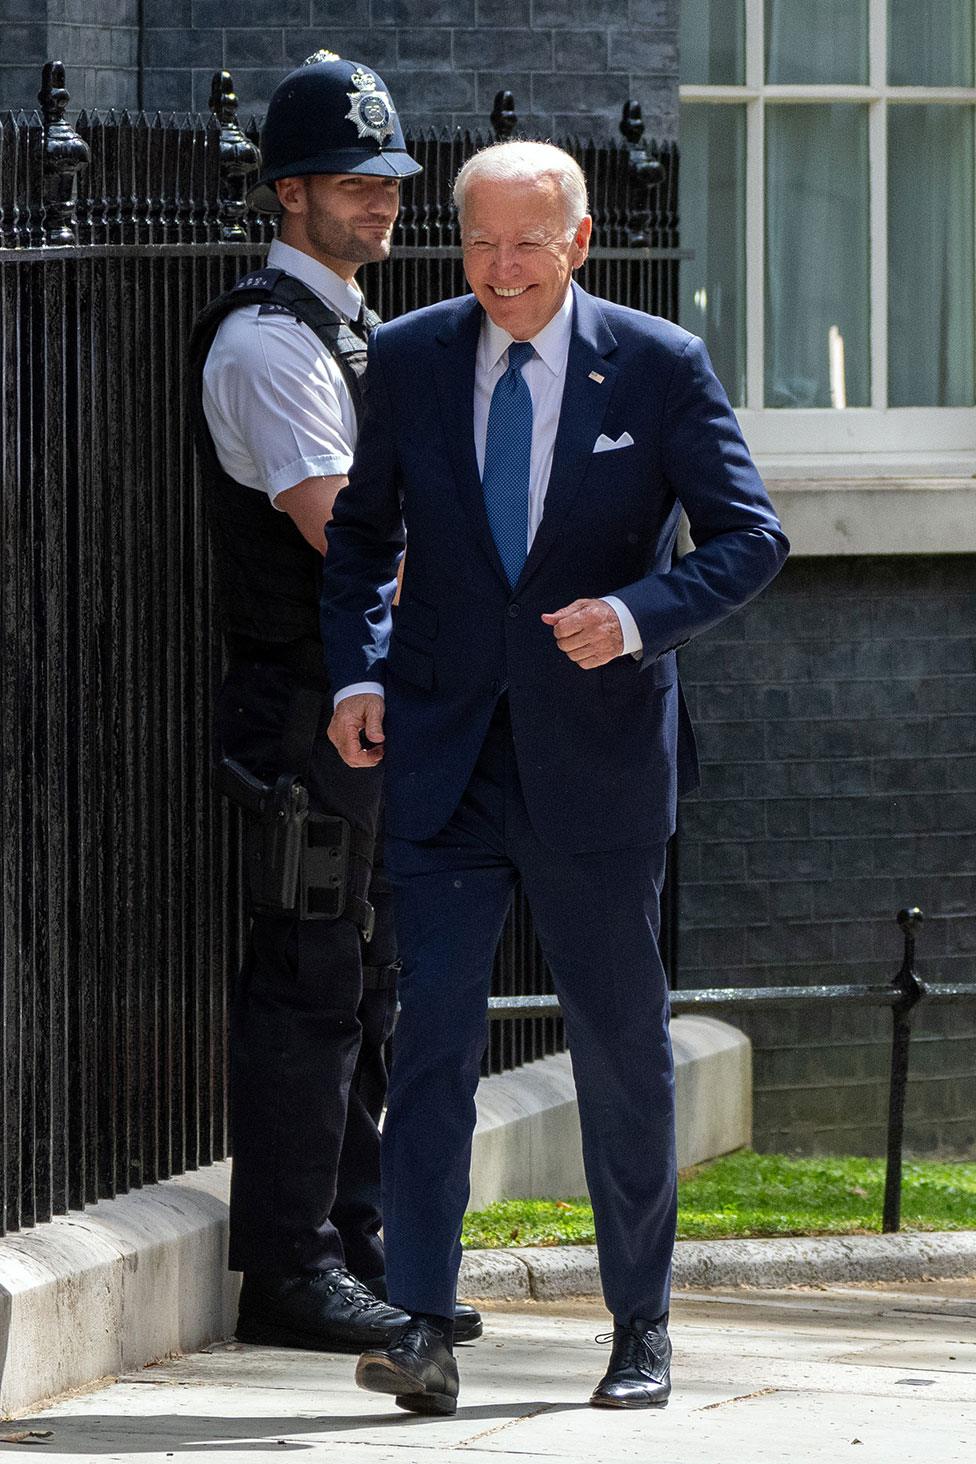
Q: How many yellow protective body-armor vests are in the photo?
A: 0